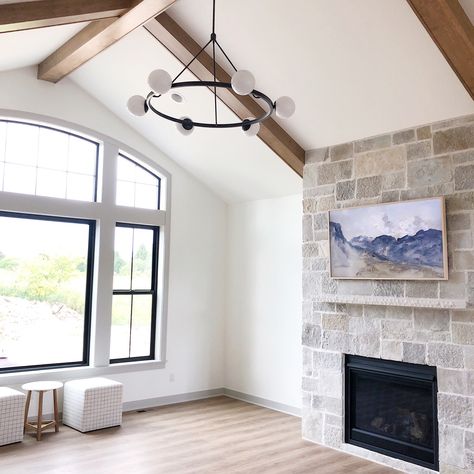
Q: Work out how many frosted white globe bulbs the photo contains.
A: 6